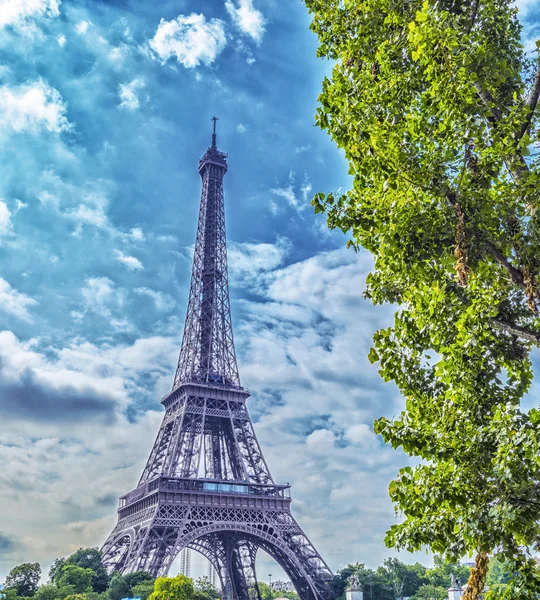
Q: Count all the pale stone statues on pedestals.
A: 2